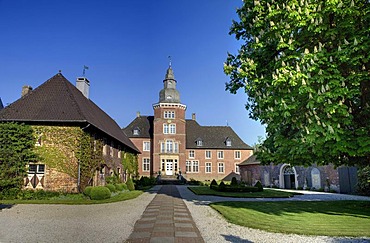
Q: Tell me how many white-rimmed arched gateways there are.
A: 1